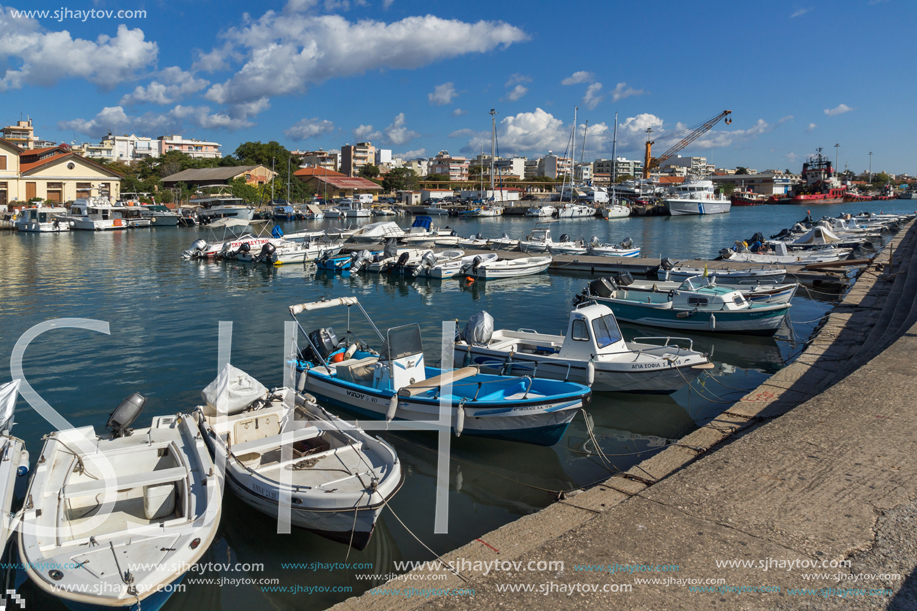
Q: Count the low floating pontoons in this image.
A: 1